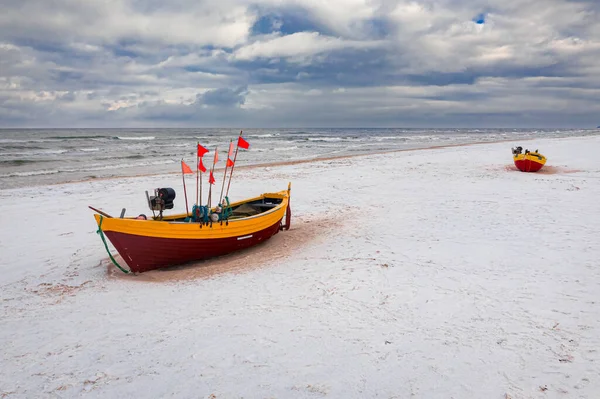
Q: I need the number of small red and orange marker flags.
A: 8